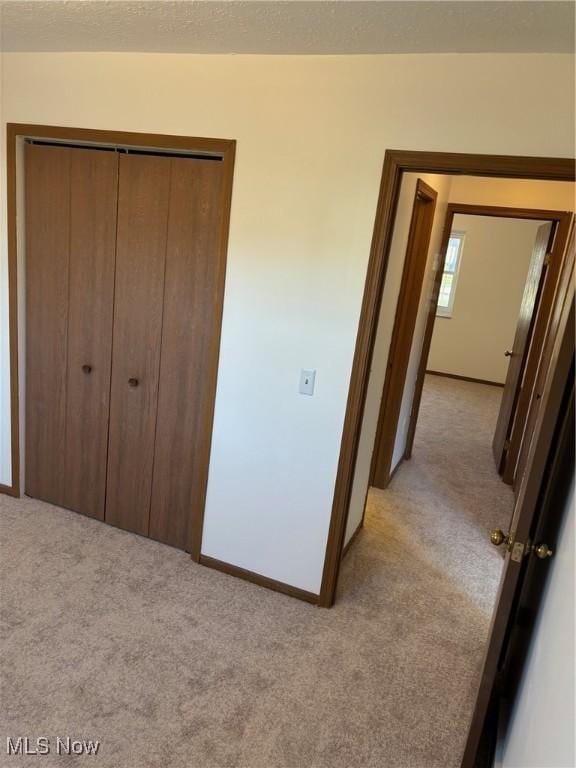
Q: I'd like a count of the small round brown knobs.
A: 2